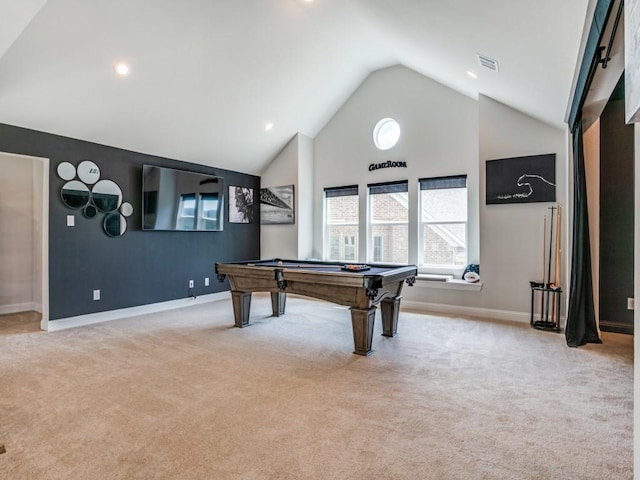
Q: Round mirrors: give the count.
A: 7